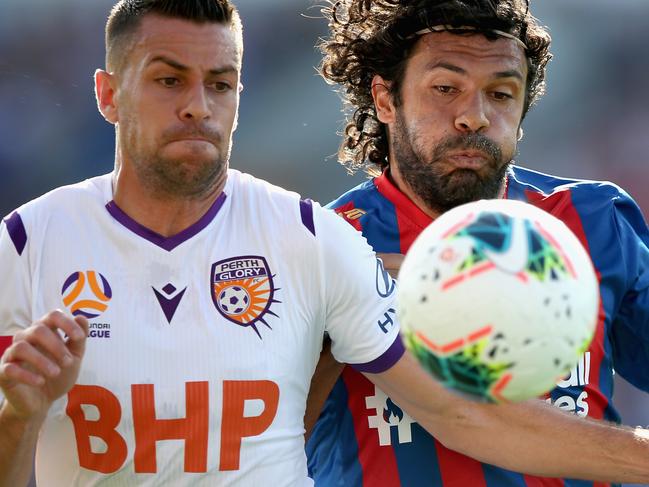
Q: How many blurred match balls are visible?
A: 1